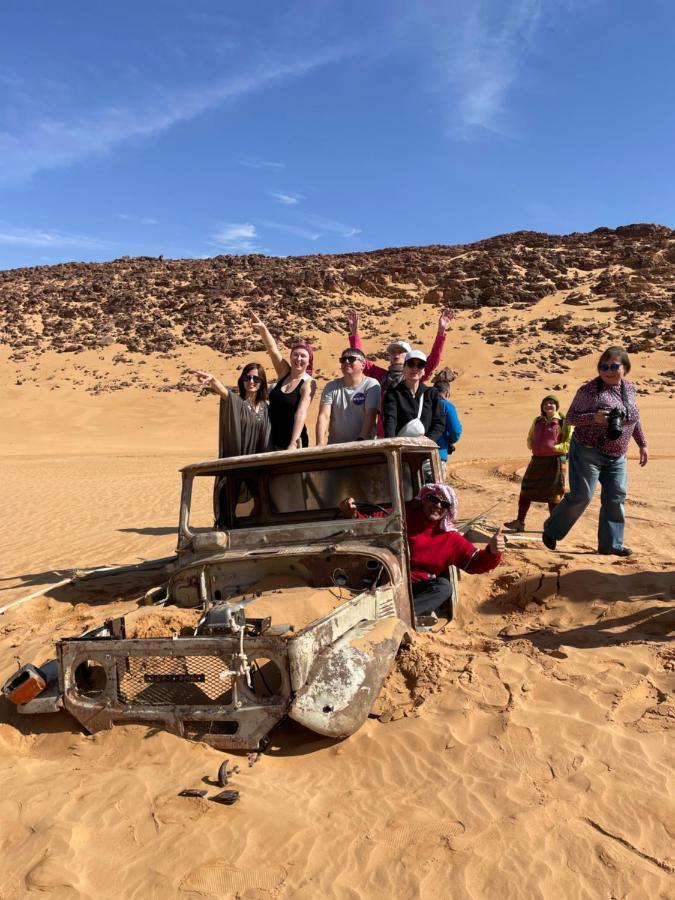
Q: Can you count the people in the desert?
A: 9